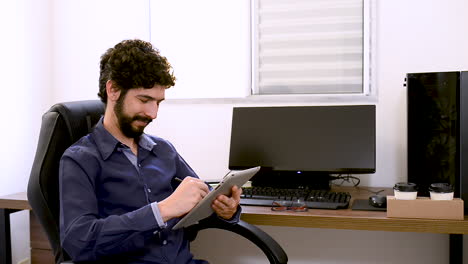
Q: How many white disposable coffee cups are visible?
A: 2